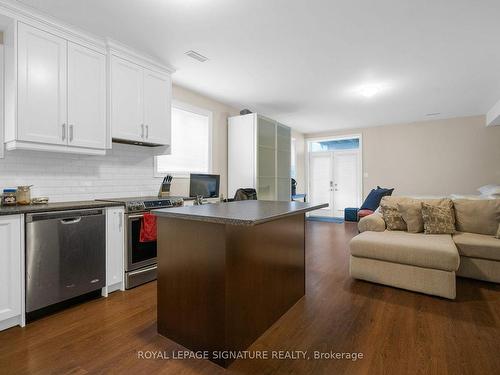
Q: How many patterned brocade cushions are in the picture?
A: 2